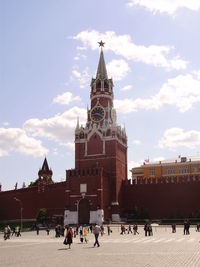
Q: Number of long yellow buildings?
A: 1